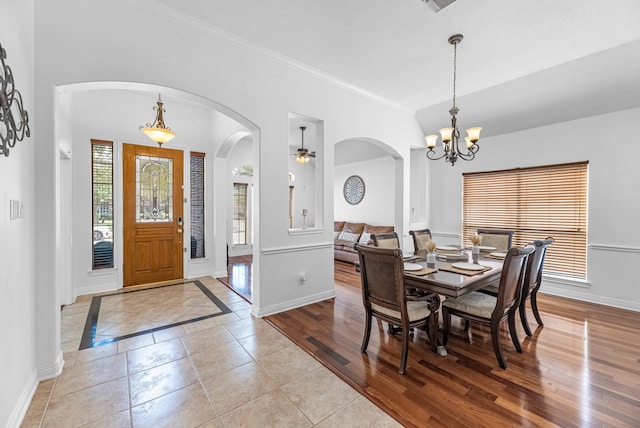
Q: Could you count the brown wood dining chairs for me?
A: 6